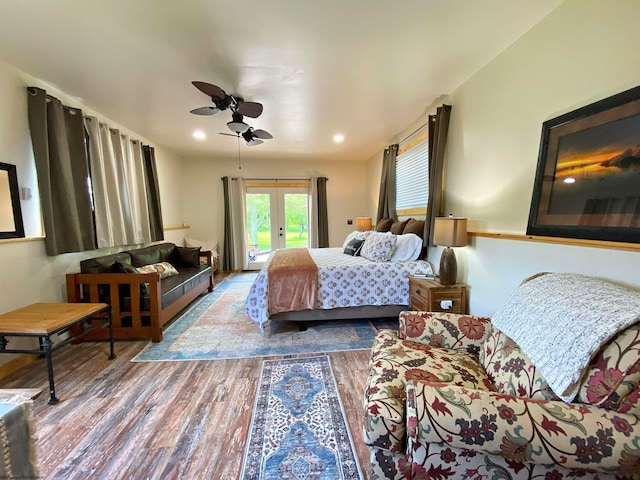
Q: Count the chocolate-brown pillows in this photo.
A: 3